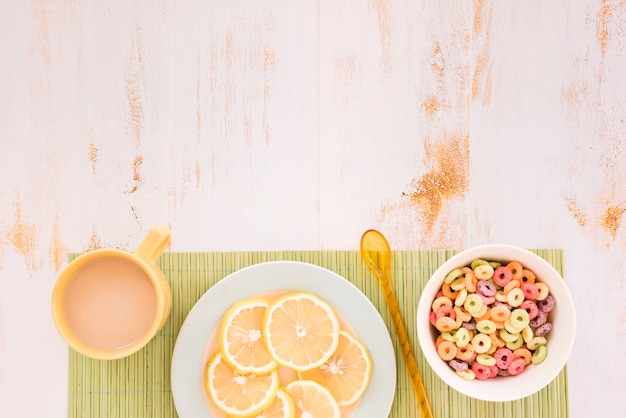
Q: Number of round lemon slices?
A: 6